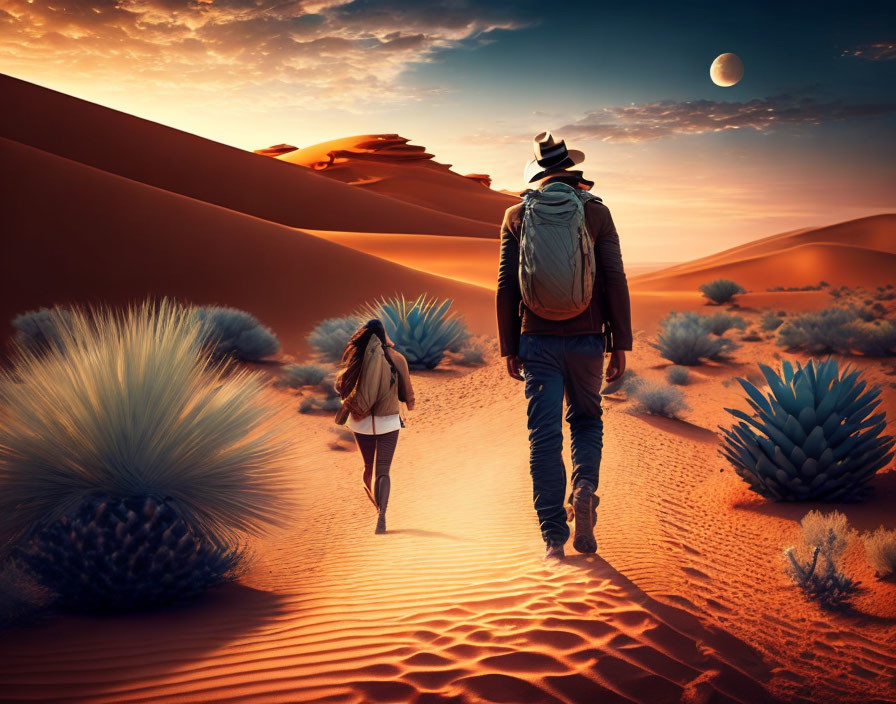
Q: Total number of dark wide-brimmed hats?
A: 1